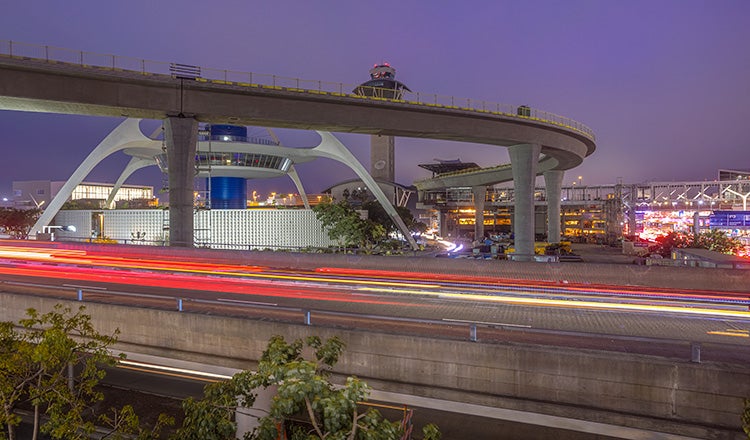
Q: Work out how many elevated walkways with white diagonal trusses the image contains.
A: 1